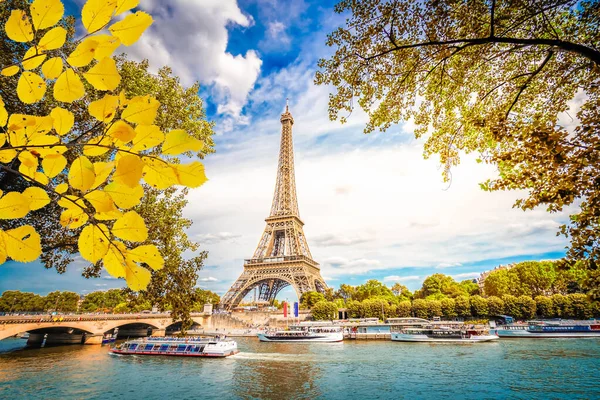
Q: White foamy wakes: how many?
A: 1